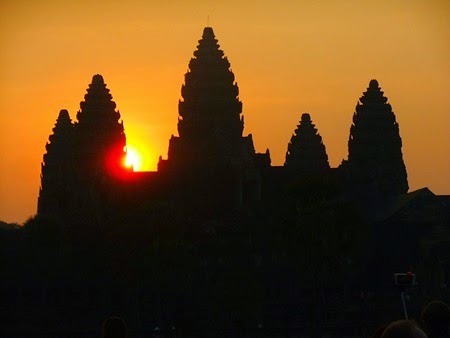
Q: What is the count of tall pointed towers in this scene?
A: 5